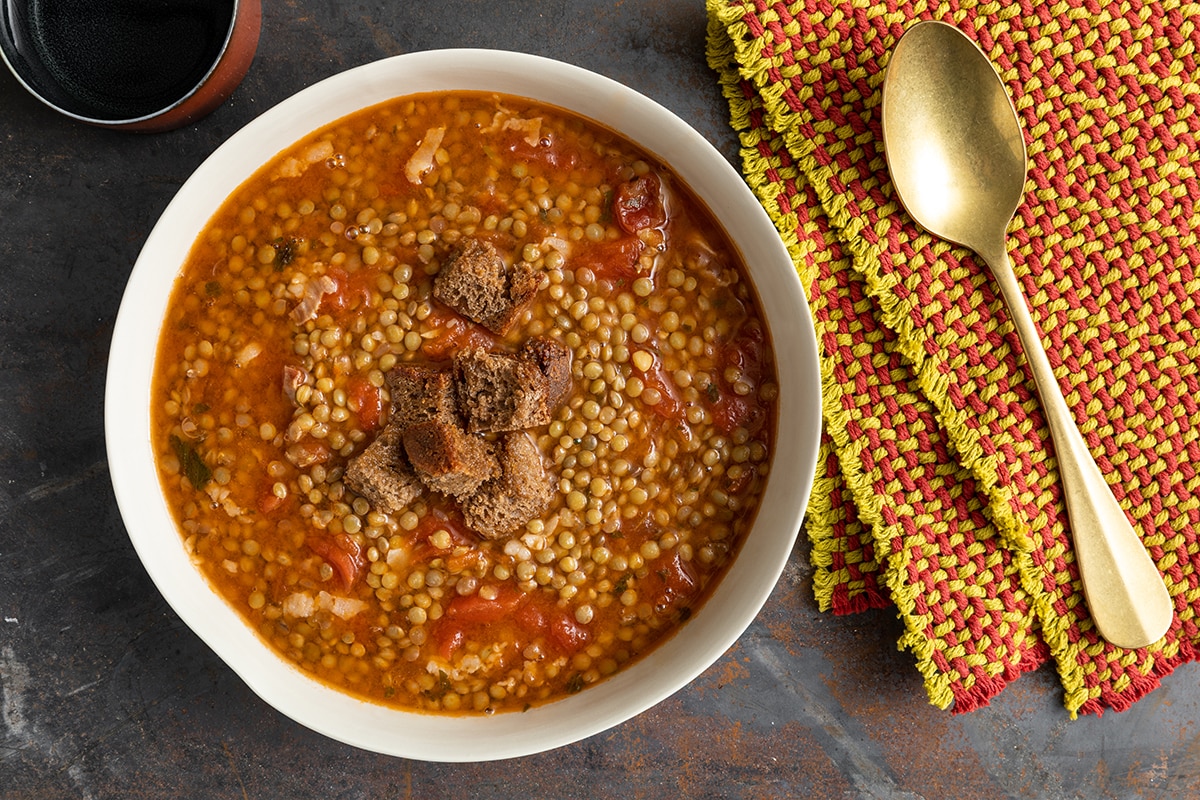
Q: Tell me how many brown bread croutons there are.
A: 7